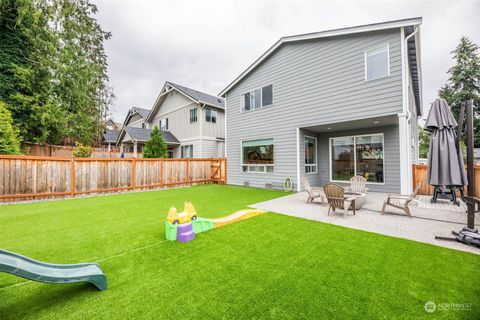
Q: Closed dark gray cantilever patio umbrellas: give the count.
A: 1